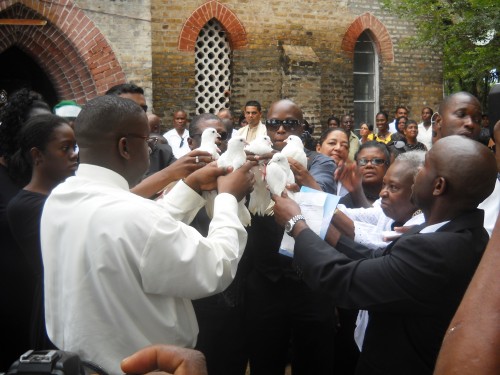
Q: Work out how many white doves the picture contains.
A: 5